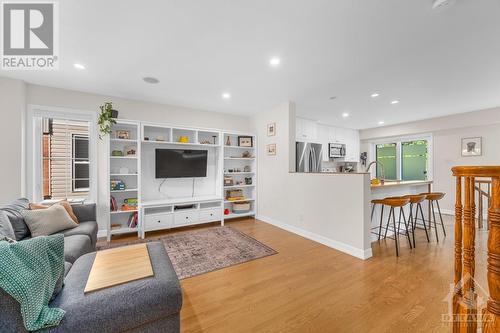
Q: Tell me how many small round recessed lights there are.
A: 7